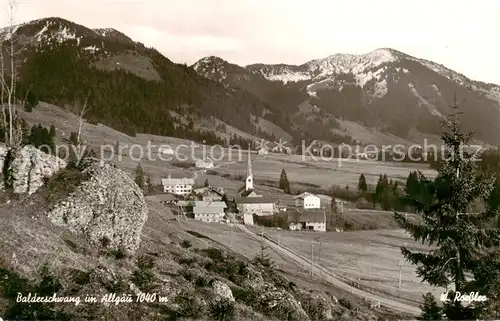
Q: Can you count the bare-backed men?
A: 0